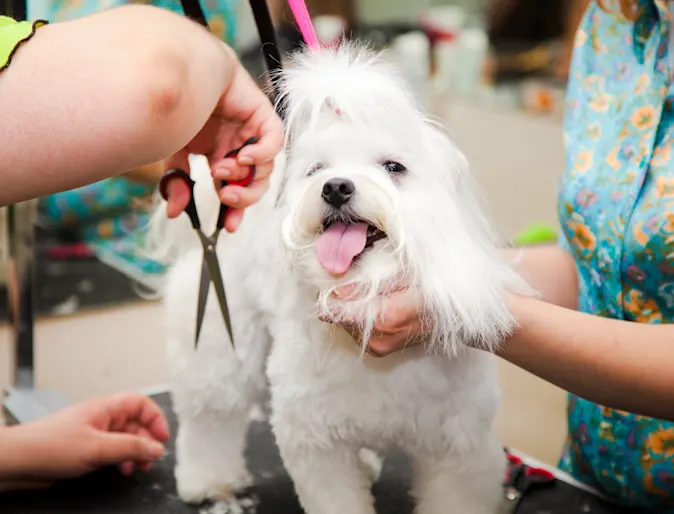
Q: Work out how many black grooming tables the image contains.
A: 1